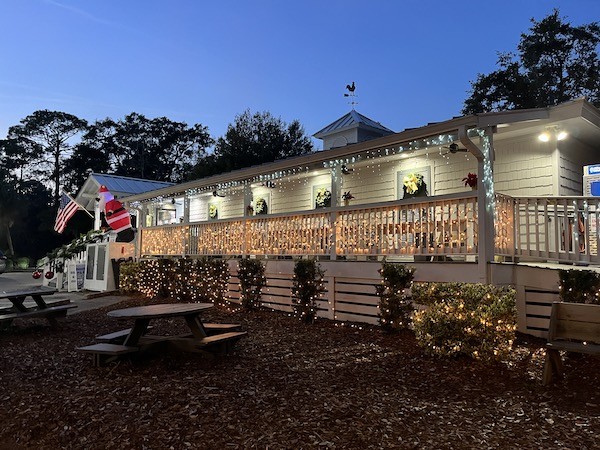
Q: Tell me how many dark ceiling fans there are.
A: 5